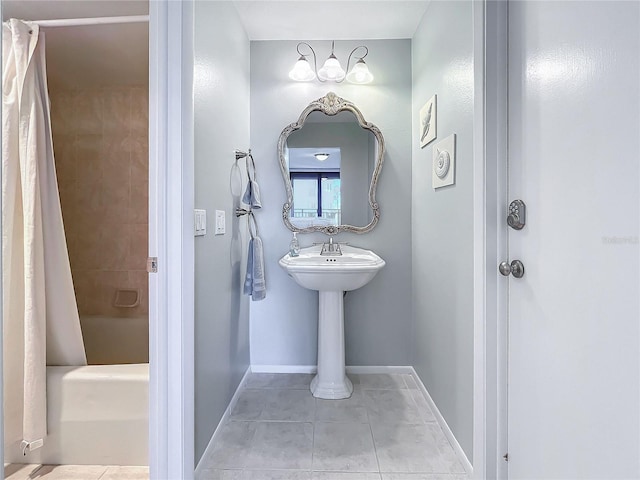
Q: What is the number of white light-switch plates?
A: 2